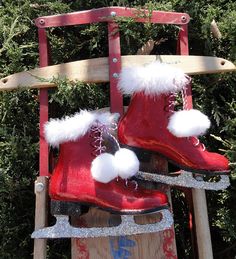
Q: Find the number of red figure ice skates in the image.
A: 2